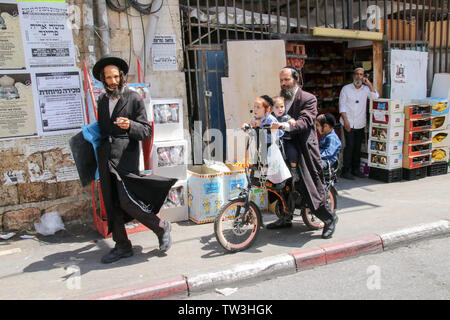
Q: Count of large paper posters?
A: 4